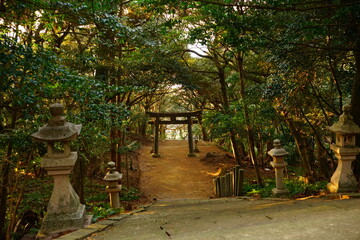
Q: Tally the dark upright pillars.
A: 2